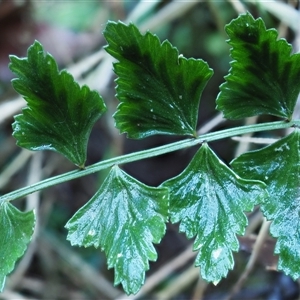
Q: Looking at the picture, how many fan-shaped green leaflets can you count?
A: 7